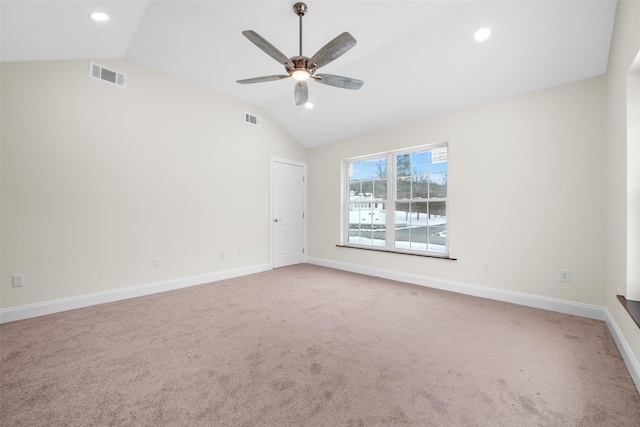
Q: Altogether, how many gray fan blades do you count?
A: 5